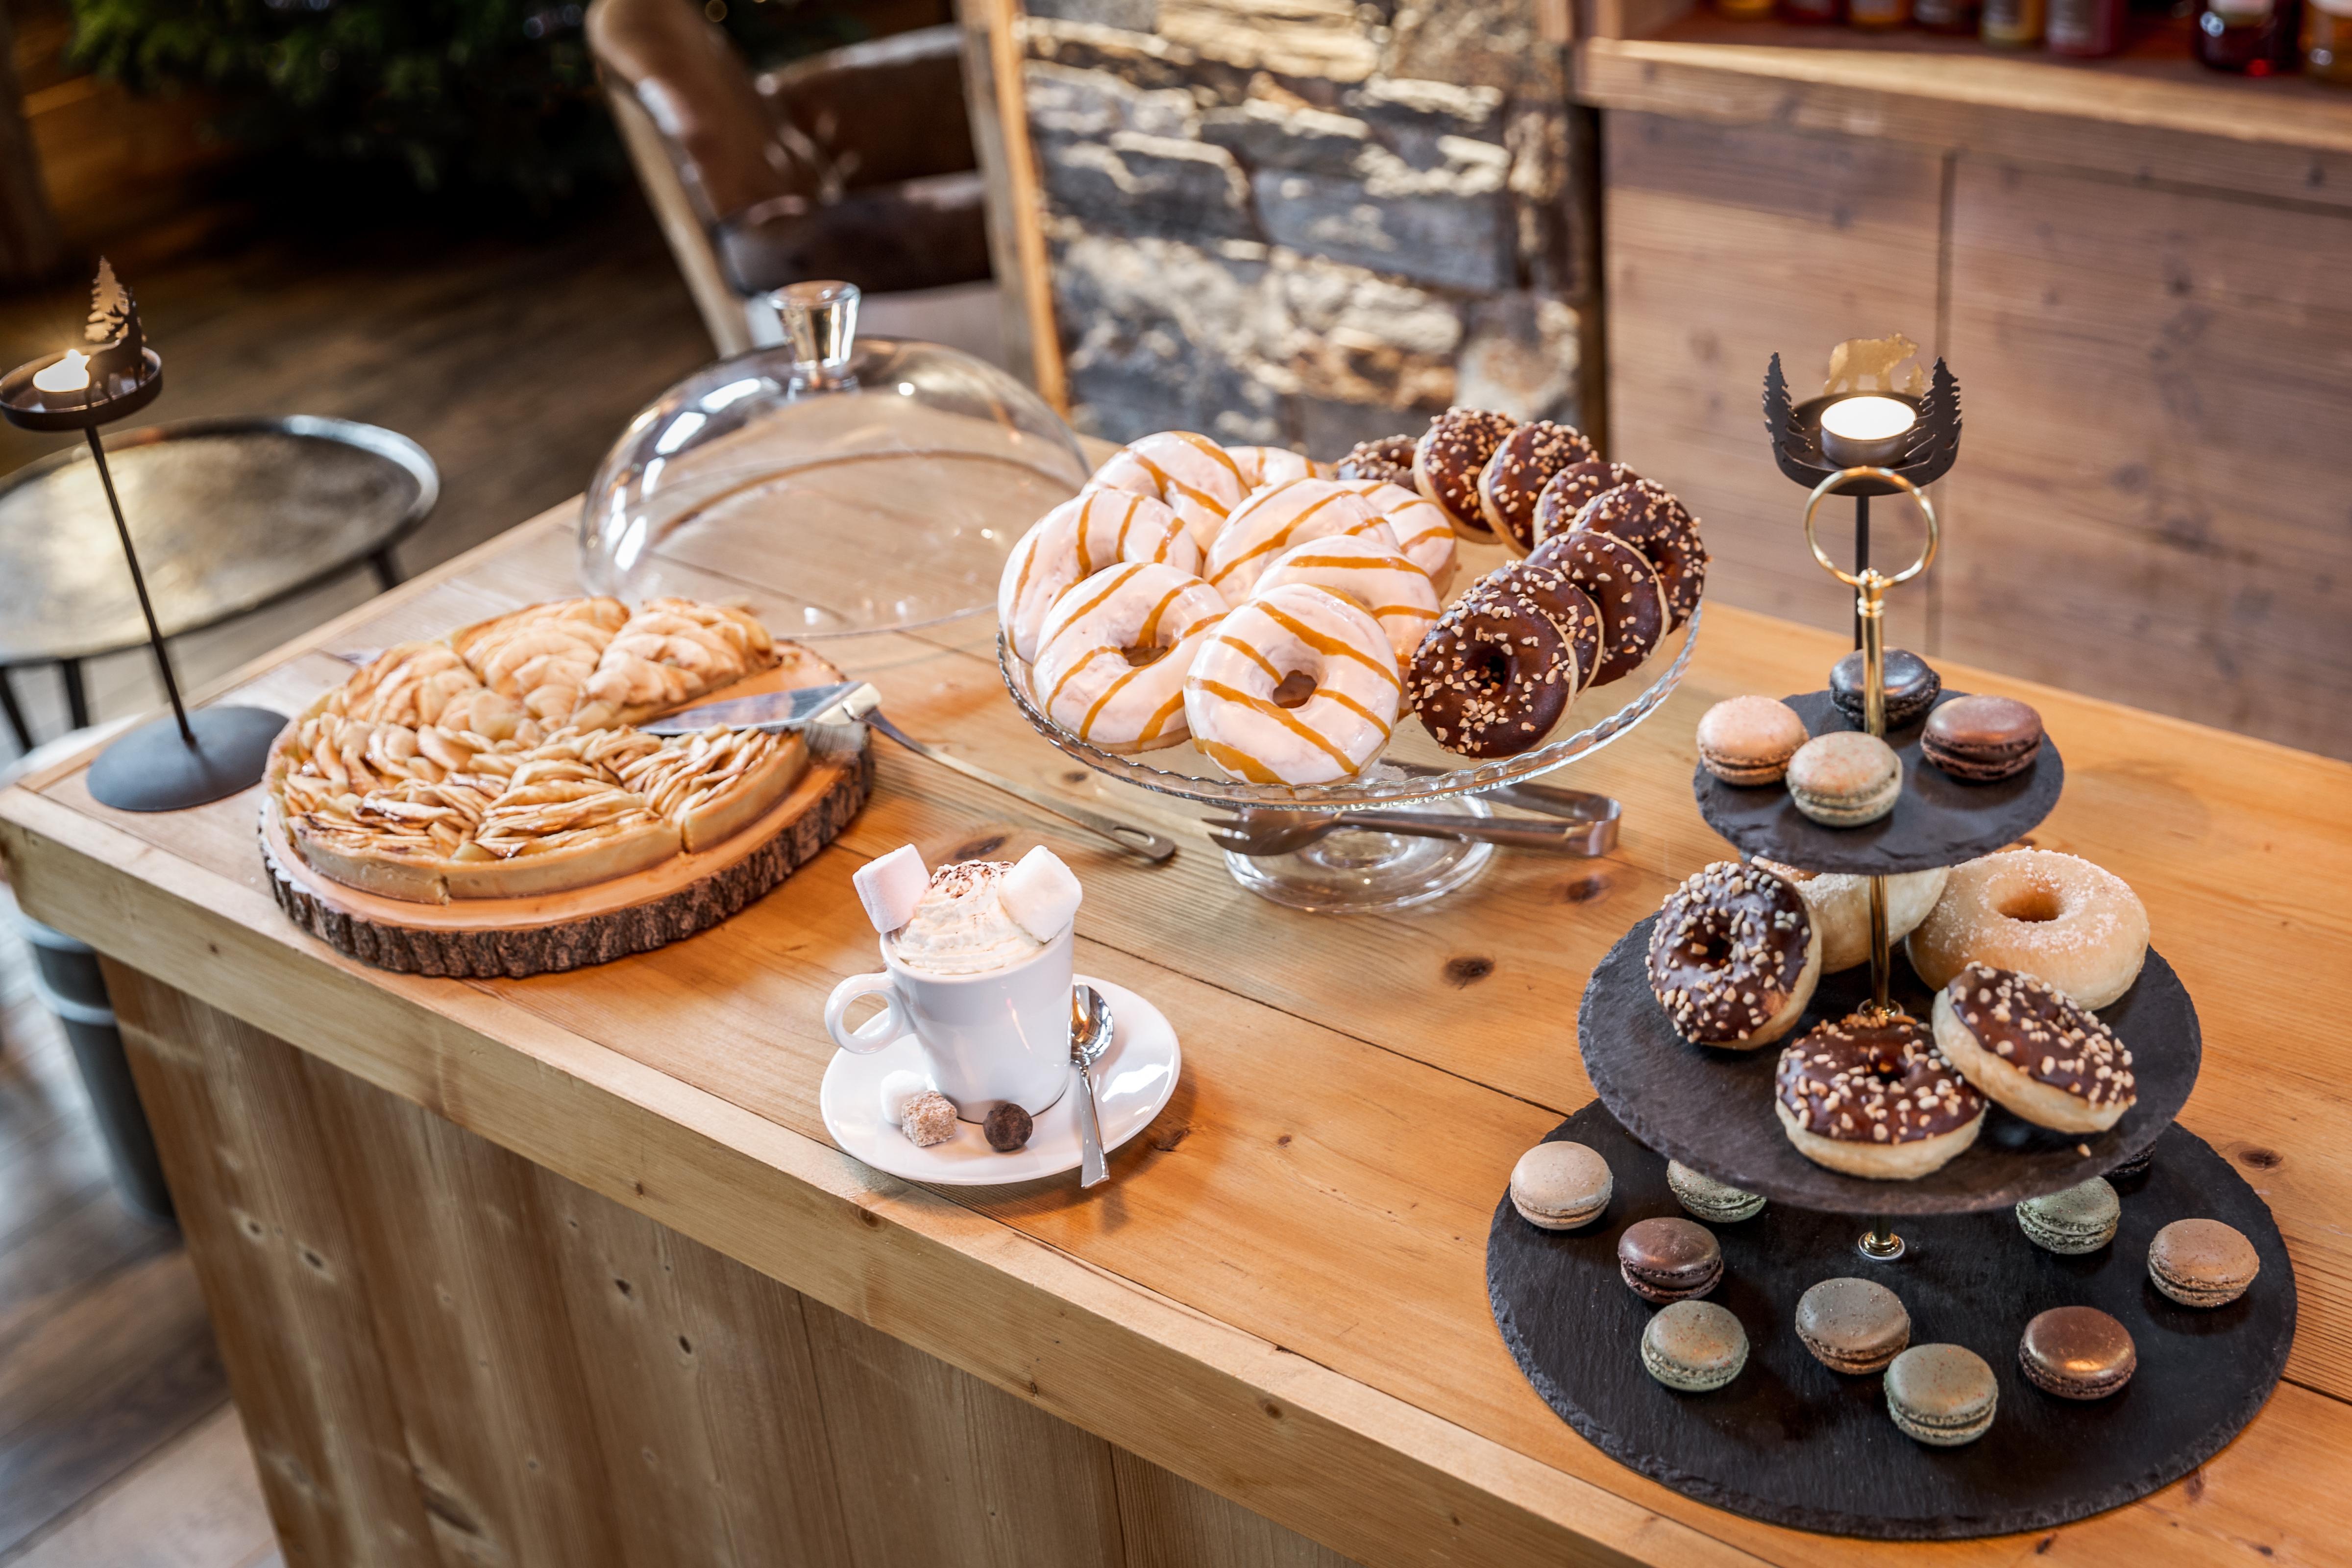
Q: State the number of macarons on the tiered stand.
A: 14